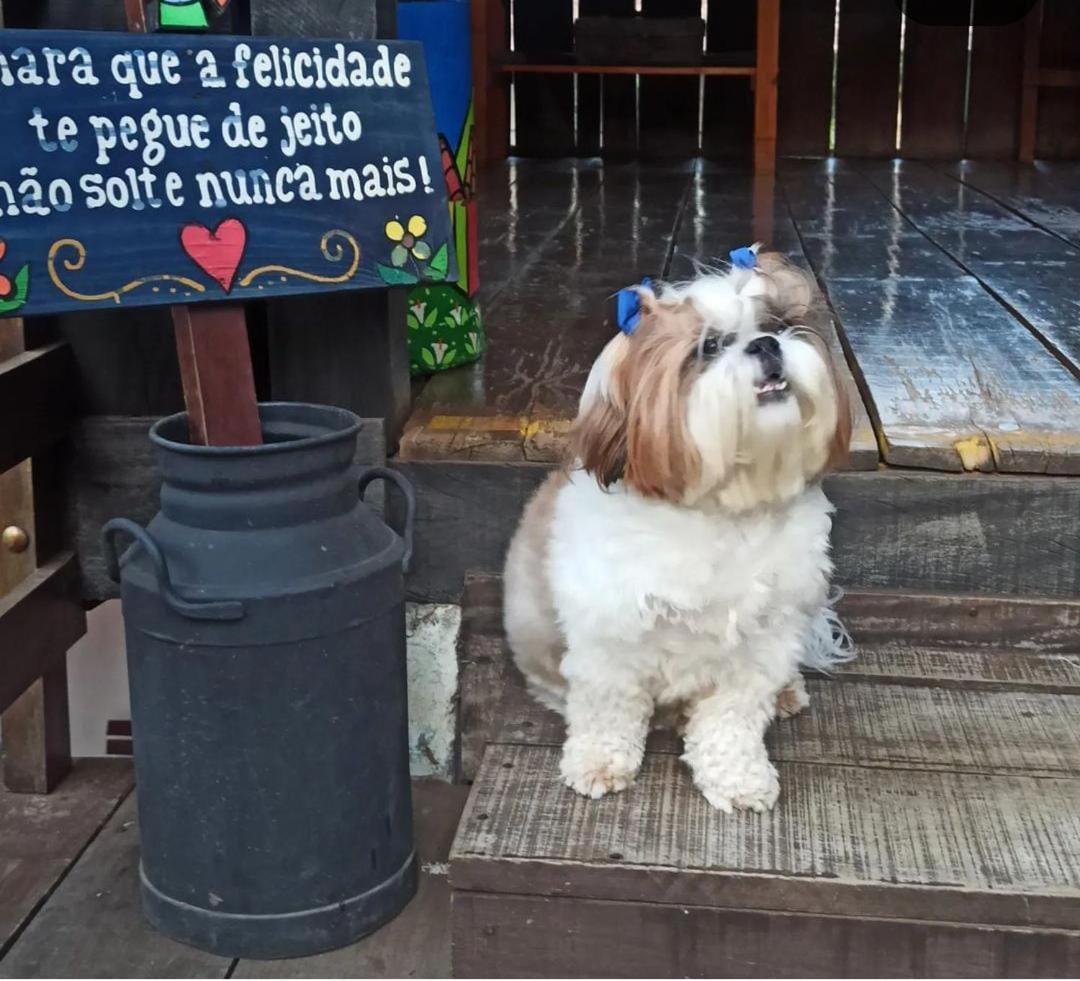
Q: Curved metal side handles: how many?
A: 2